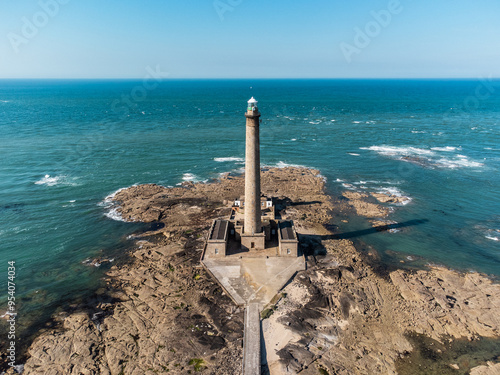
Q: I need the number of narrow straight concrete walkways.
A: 1